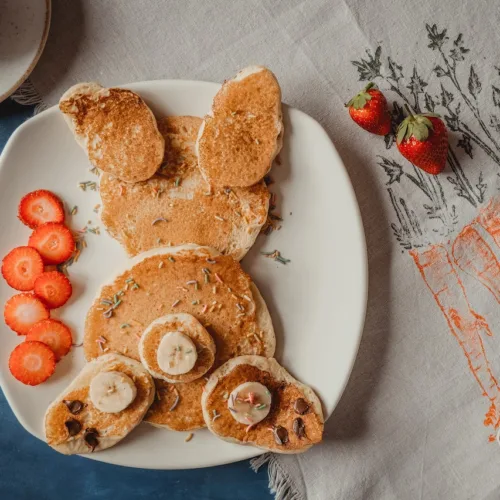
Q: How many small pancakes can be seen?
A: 5